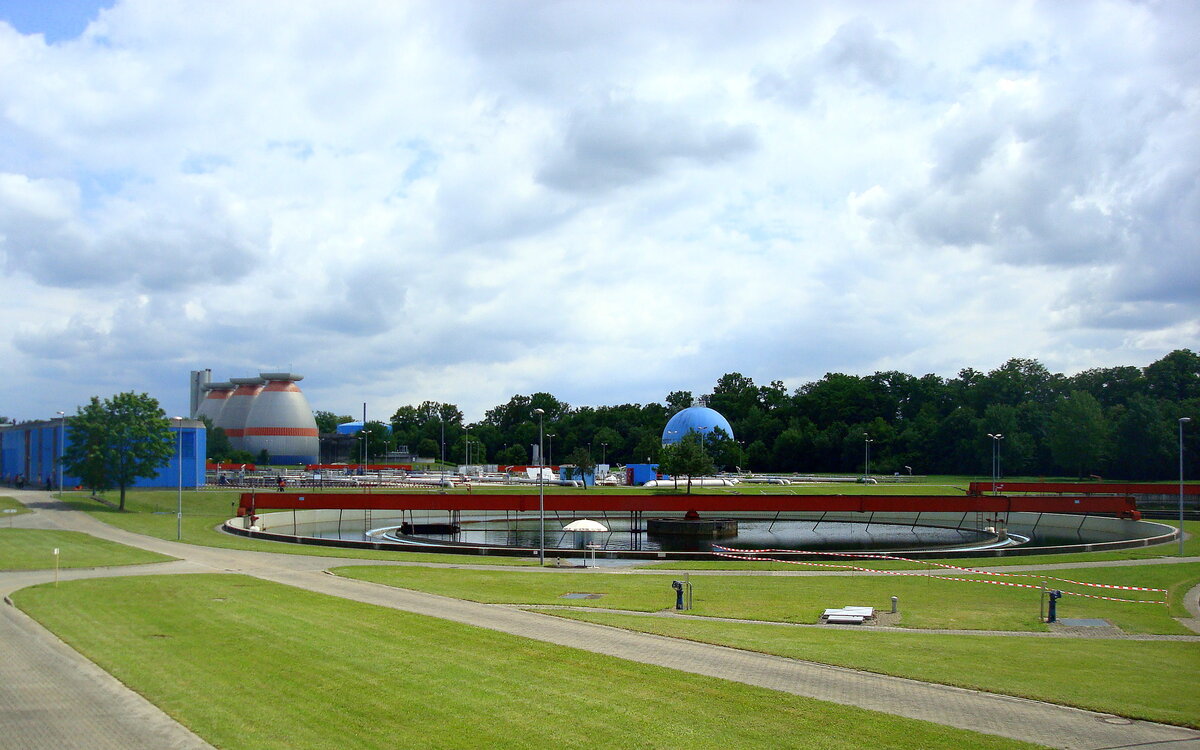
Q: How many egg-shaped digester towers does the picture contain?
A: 3